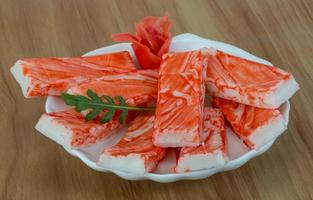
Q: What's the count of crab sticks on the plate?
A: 8